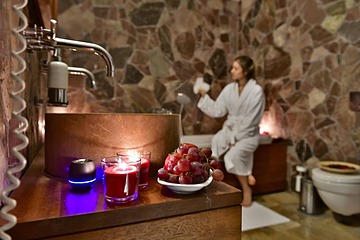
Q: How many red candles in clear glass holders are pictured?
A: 2